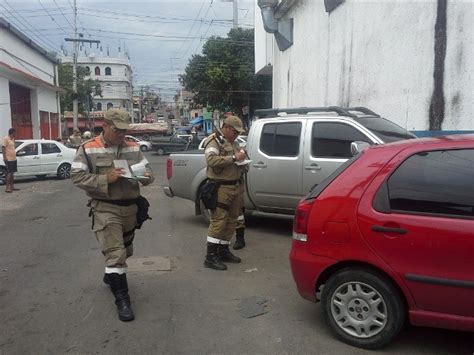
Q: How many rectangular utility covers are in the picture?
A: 1